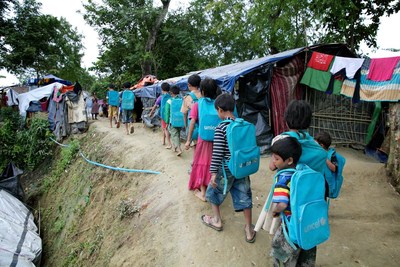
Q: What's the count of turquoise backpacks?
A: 10